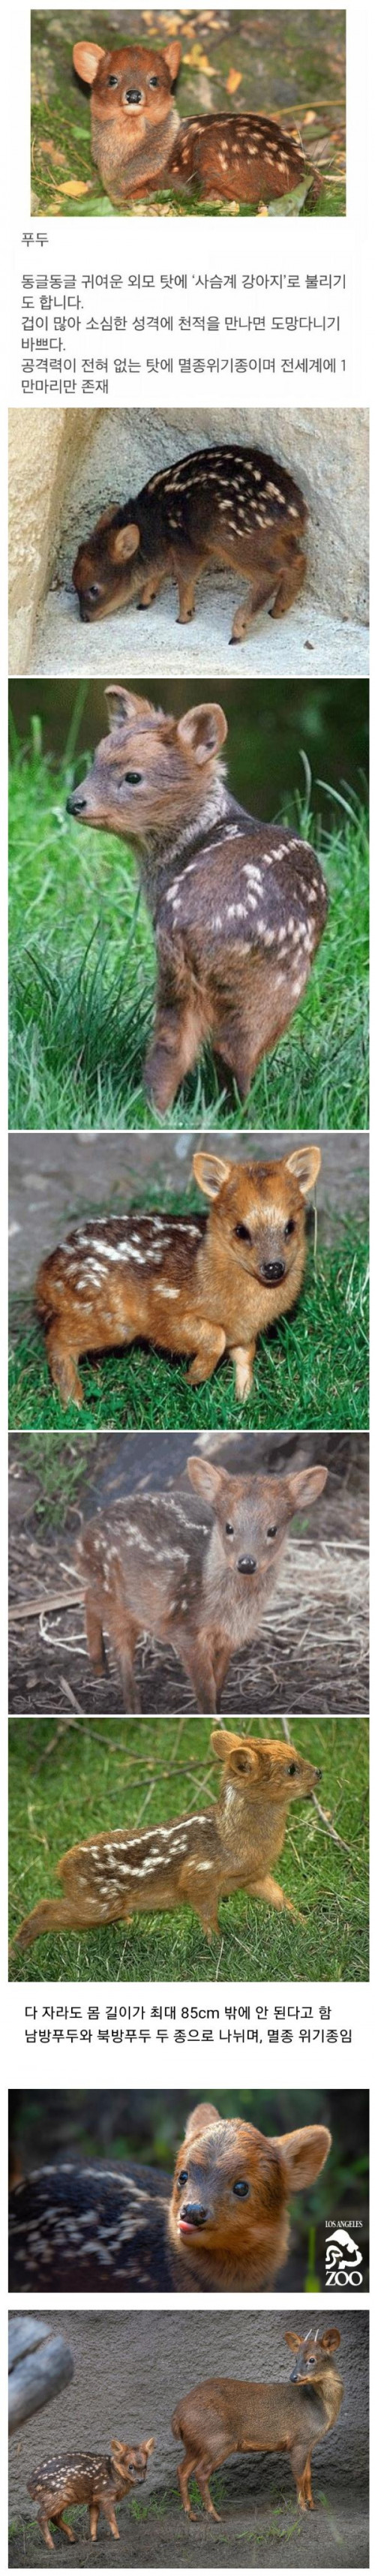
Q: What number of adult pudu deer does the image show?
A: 1